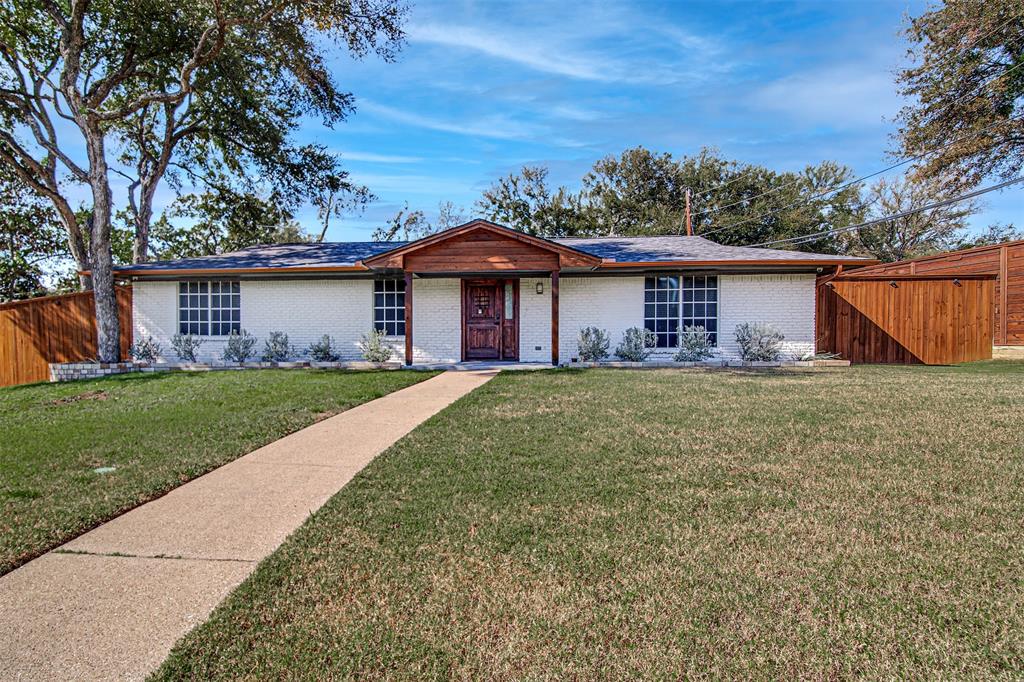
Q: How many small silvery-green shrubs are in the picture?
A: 10